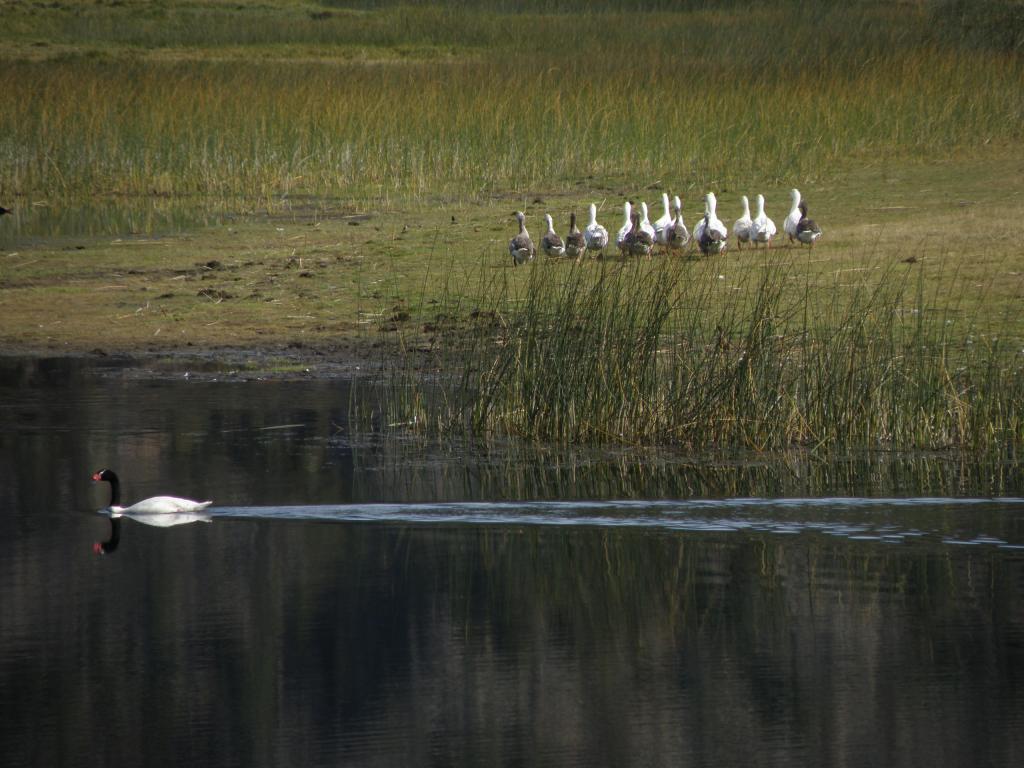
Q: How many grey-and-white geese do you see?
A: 7